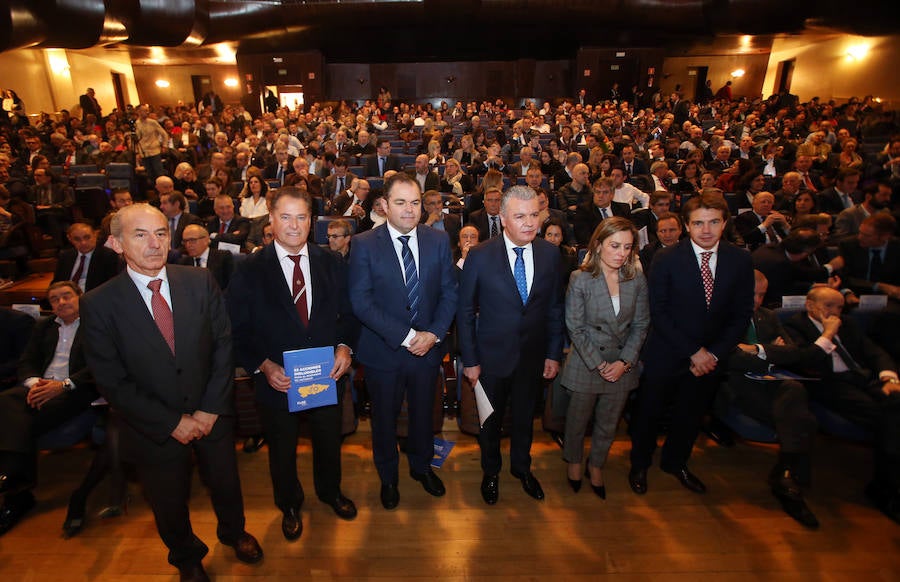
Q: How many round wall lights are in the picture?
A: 5